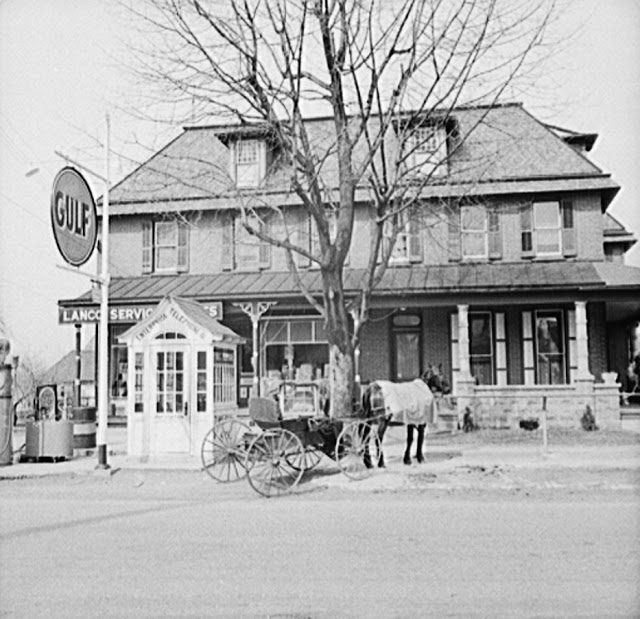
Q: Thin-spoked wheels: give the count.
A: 4